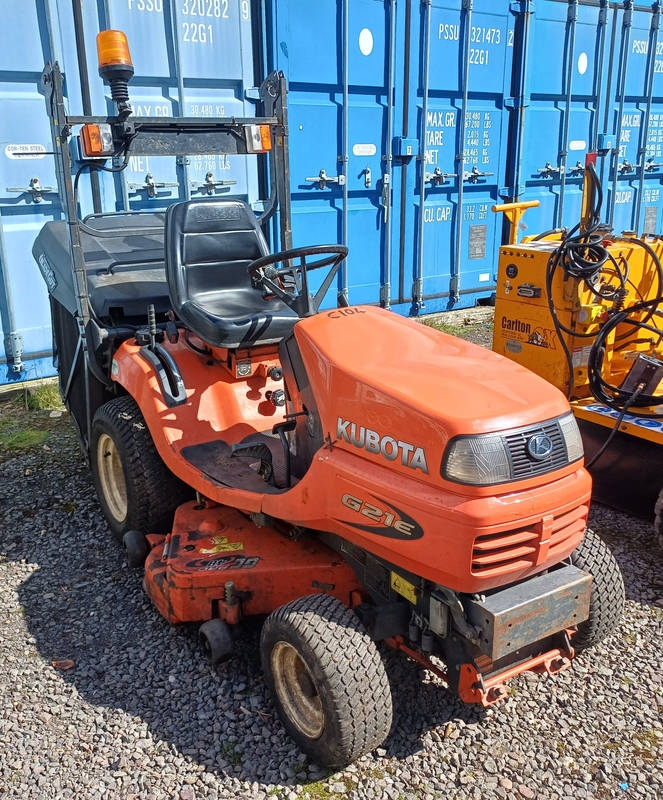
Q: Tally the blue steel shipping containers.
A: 3